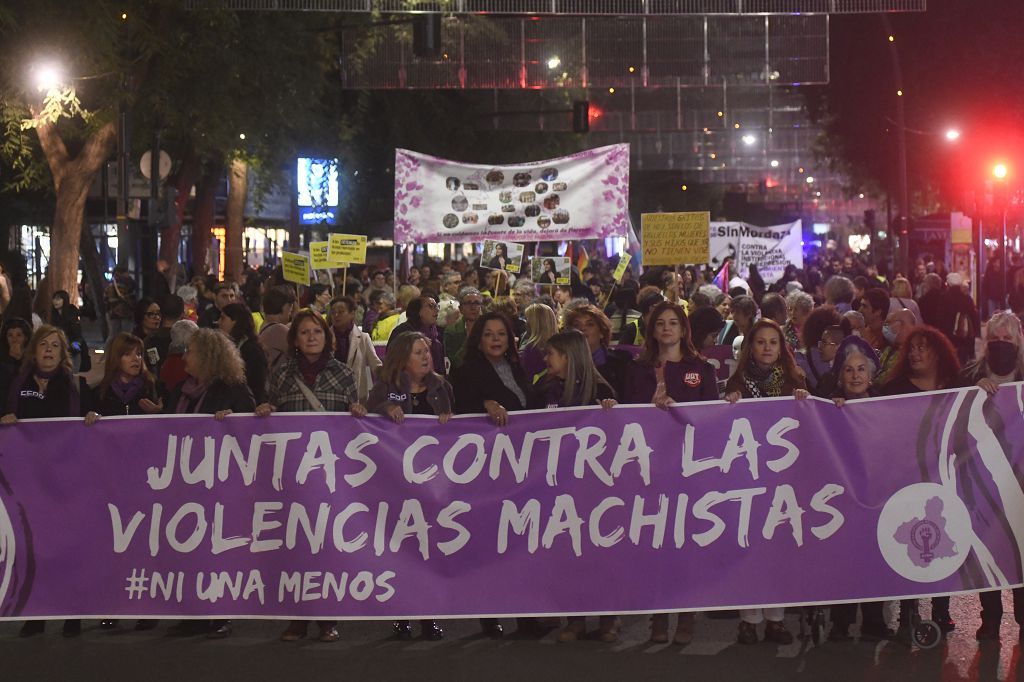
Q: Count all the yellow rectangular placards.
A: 5